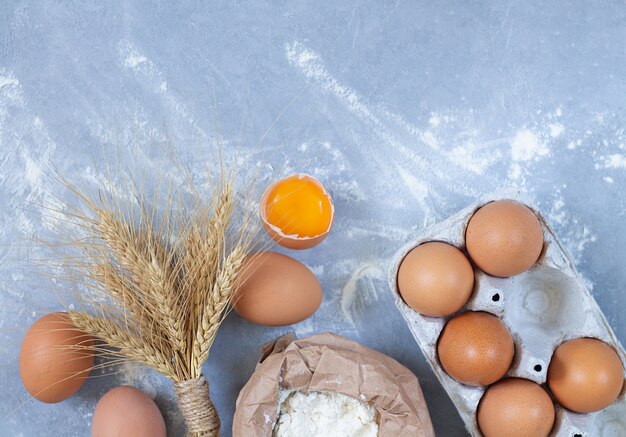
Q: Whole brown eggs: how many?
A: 8